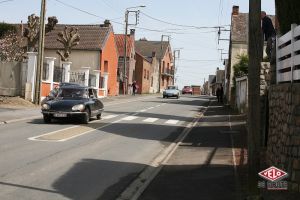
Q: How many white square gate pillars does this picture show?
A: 6